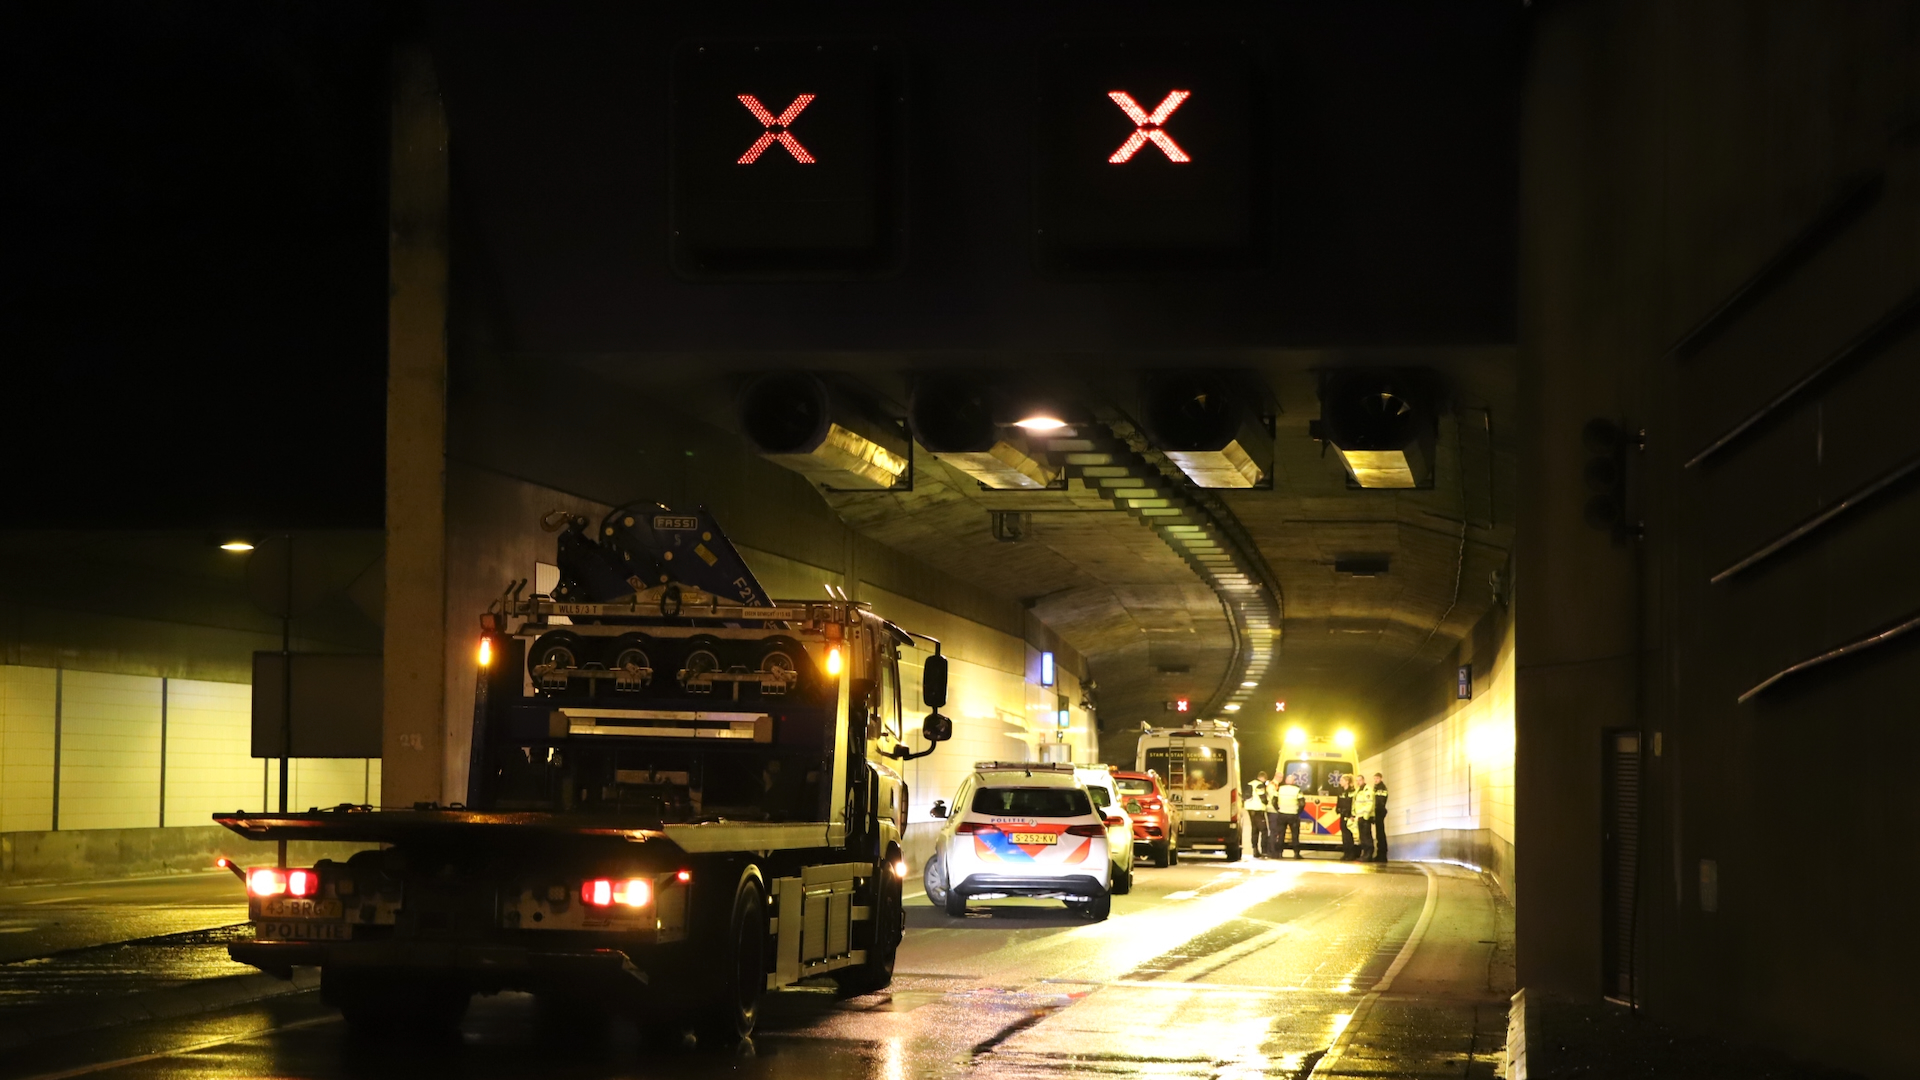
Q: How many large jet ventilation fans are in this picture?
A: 4